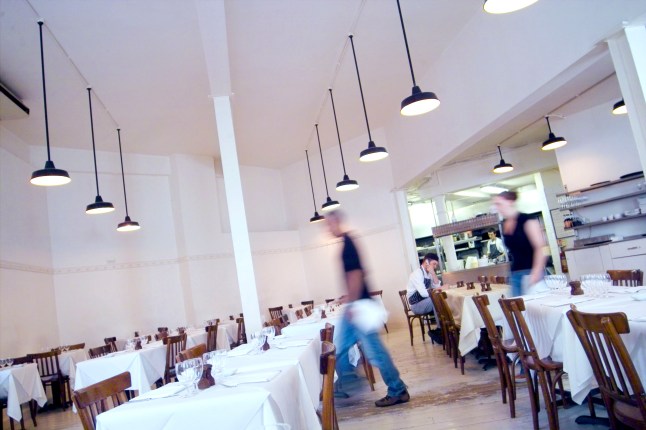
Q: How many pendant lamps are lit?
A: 12